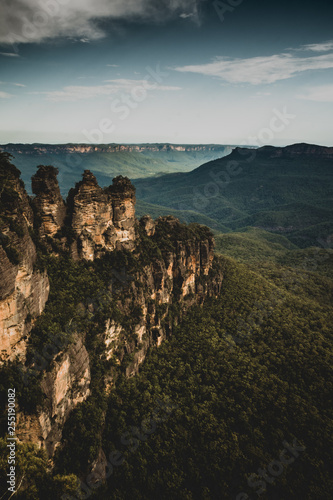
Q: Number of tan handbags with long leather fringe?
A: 0